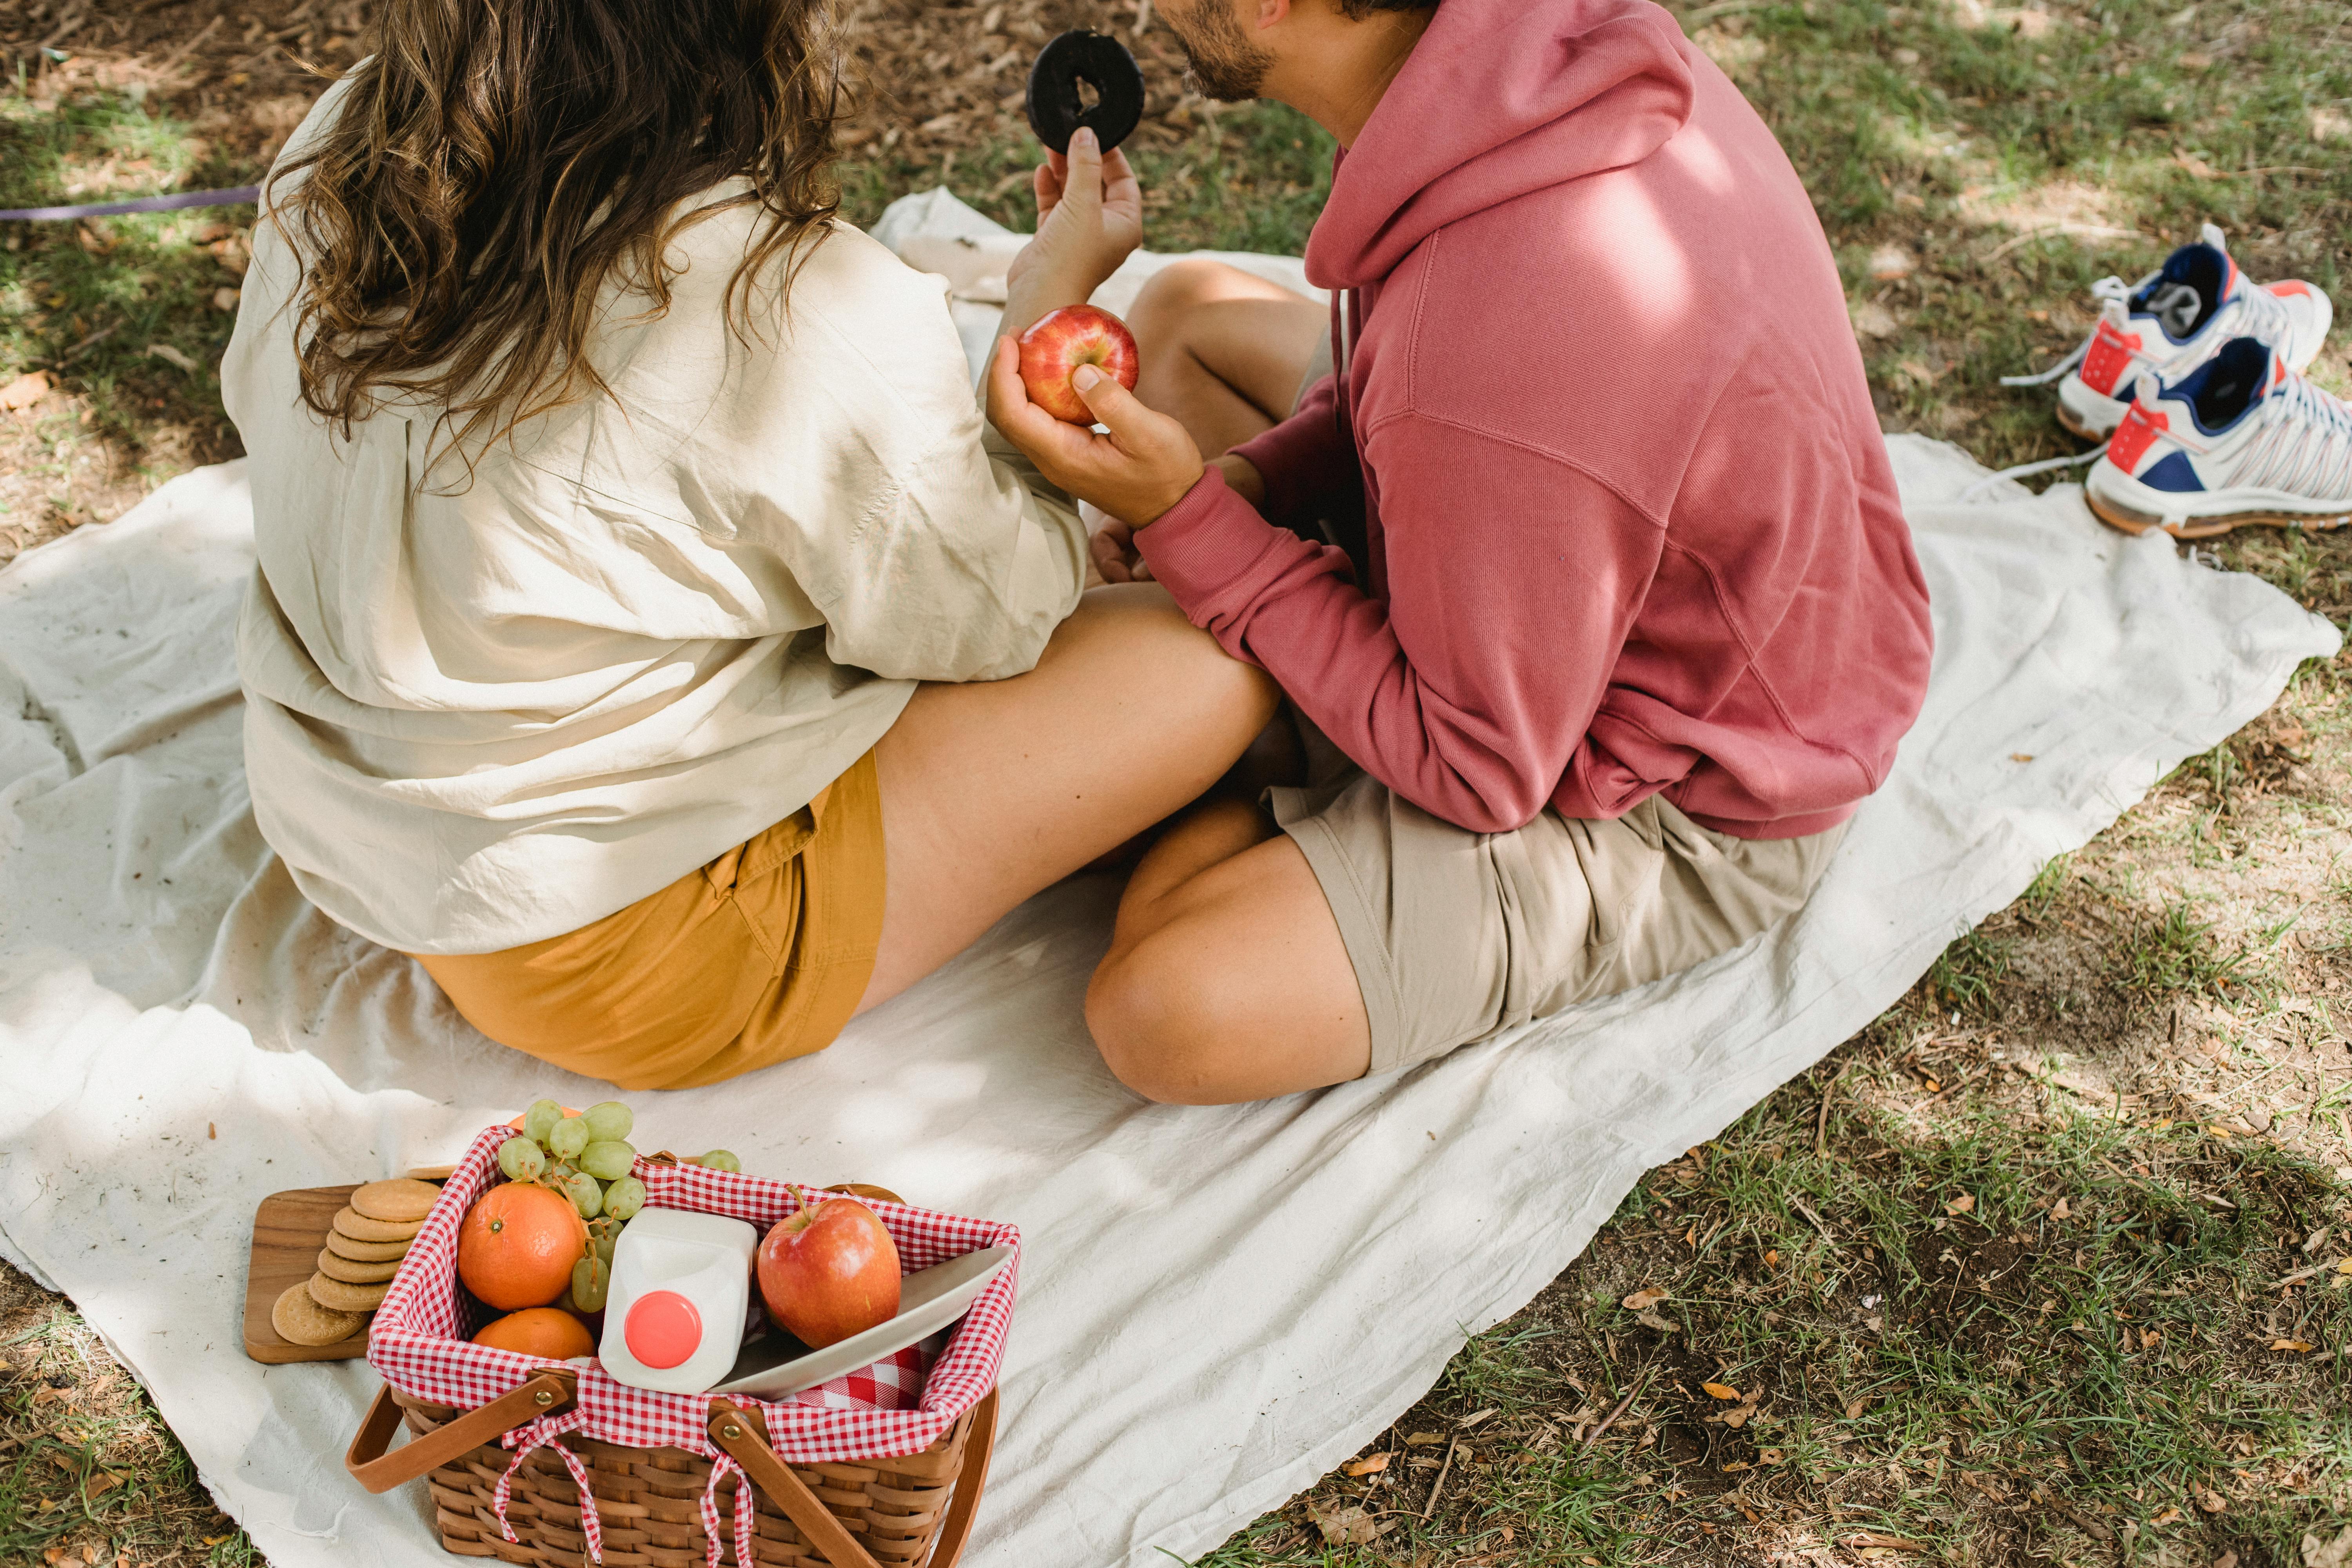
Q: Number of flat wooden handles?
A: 2